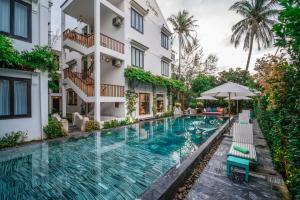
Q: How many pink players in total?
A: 0